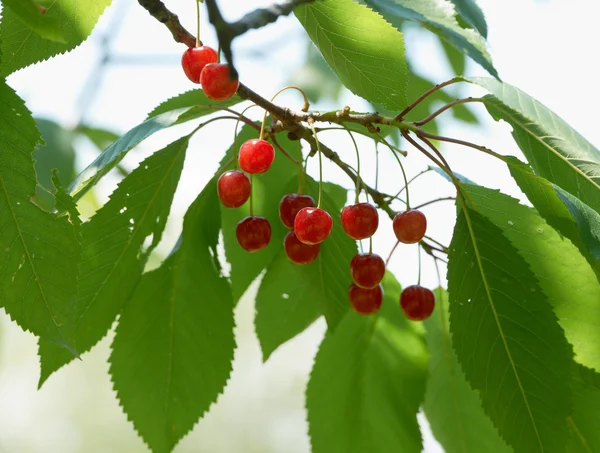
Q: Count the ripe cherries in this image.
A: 13